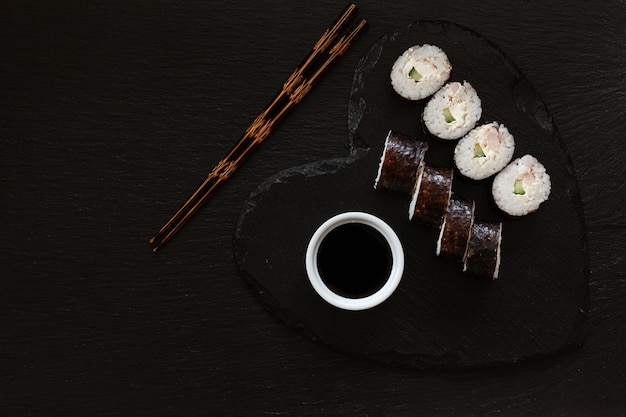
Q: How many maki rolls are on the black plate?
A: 8